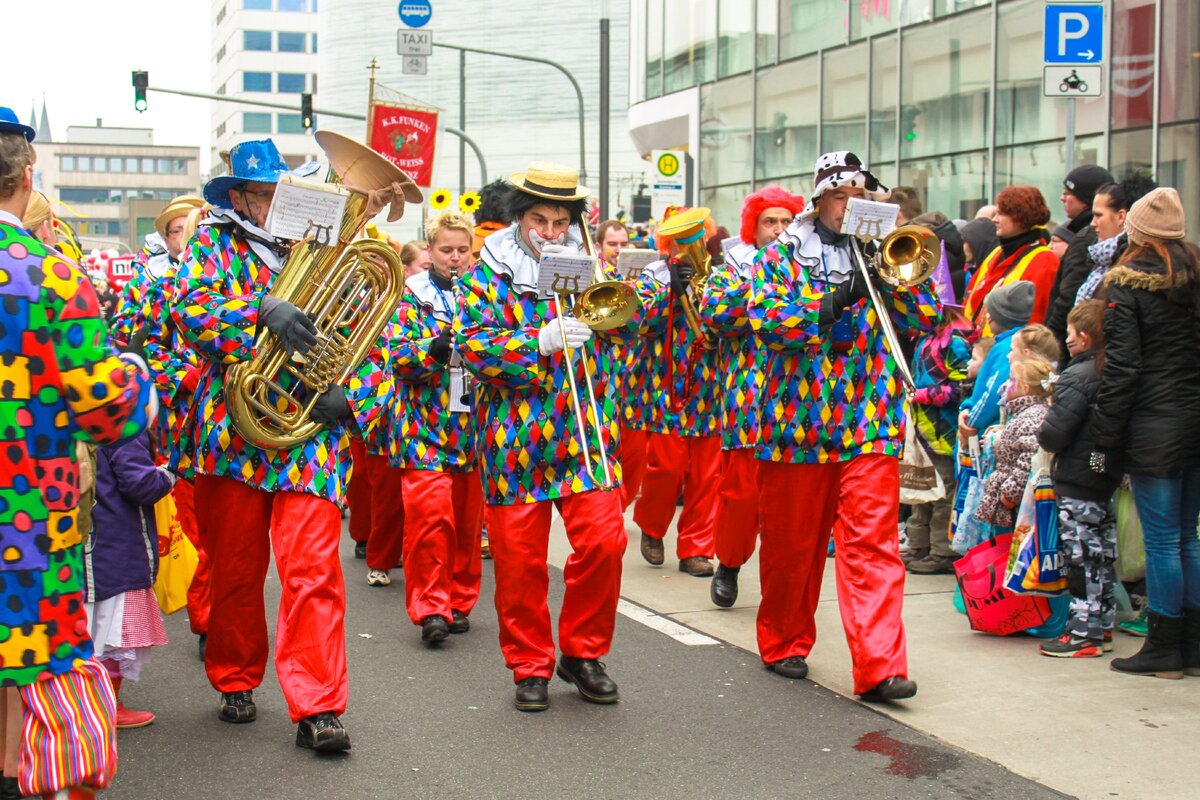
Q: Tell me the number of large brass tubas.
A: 1